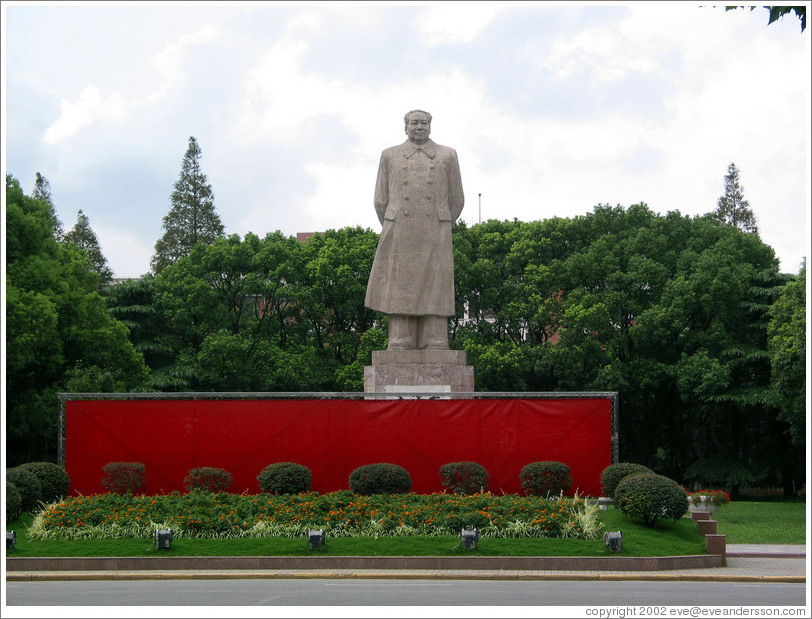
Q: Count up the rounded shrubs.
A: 11